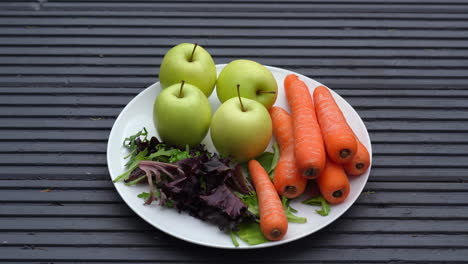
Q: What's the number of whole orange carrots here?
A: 6